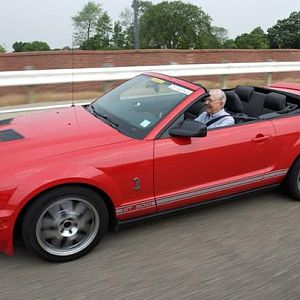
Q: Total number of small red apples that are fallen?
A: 0